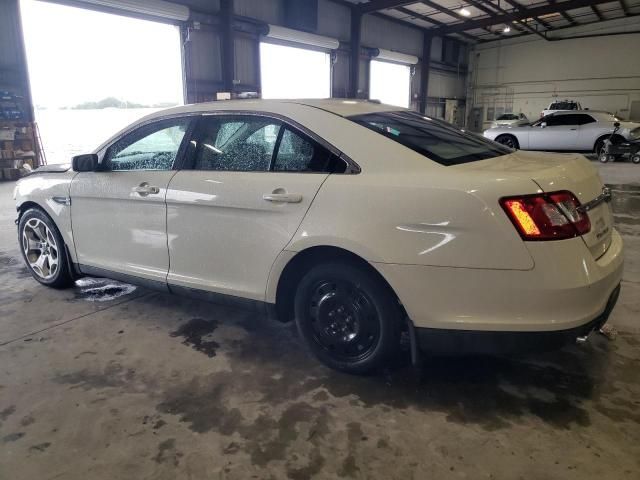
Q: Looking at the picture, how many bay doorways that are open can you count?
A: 3